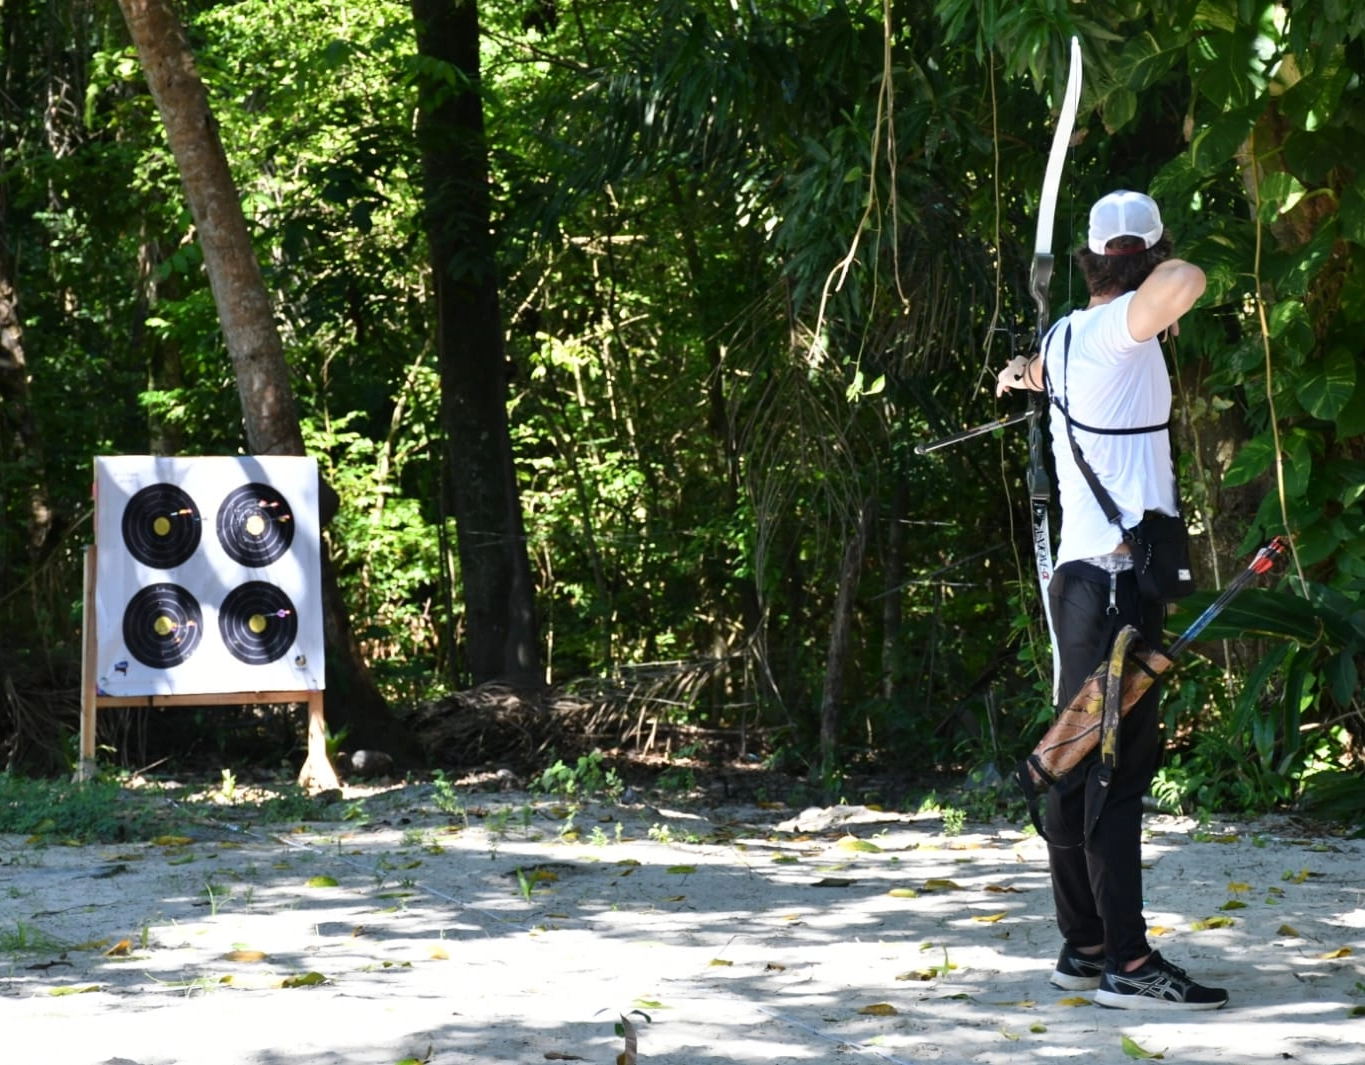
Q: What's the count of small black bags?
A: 1